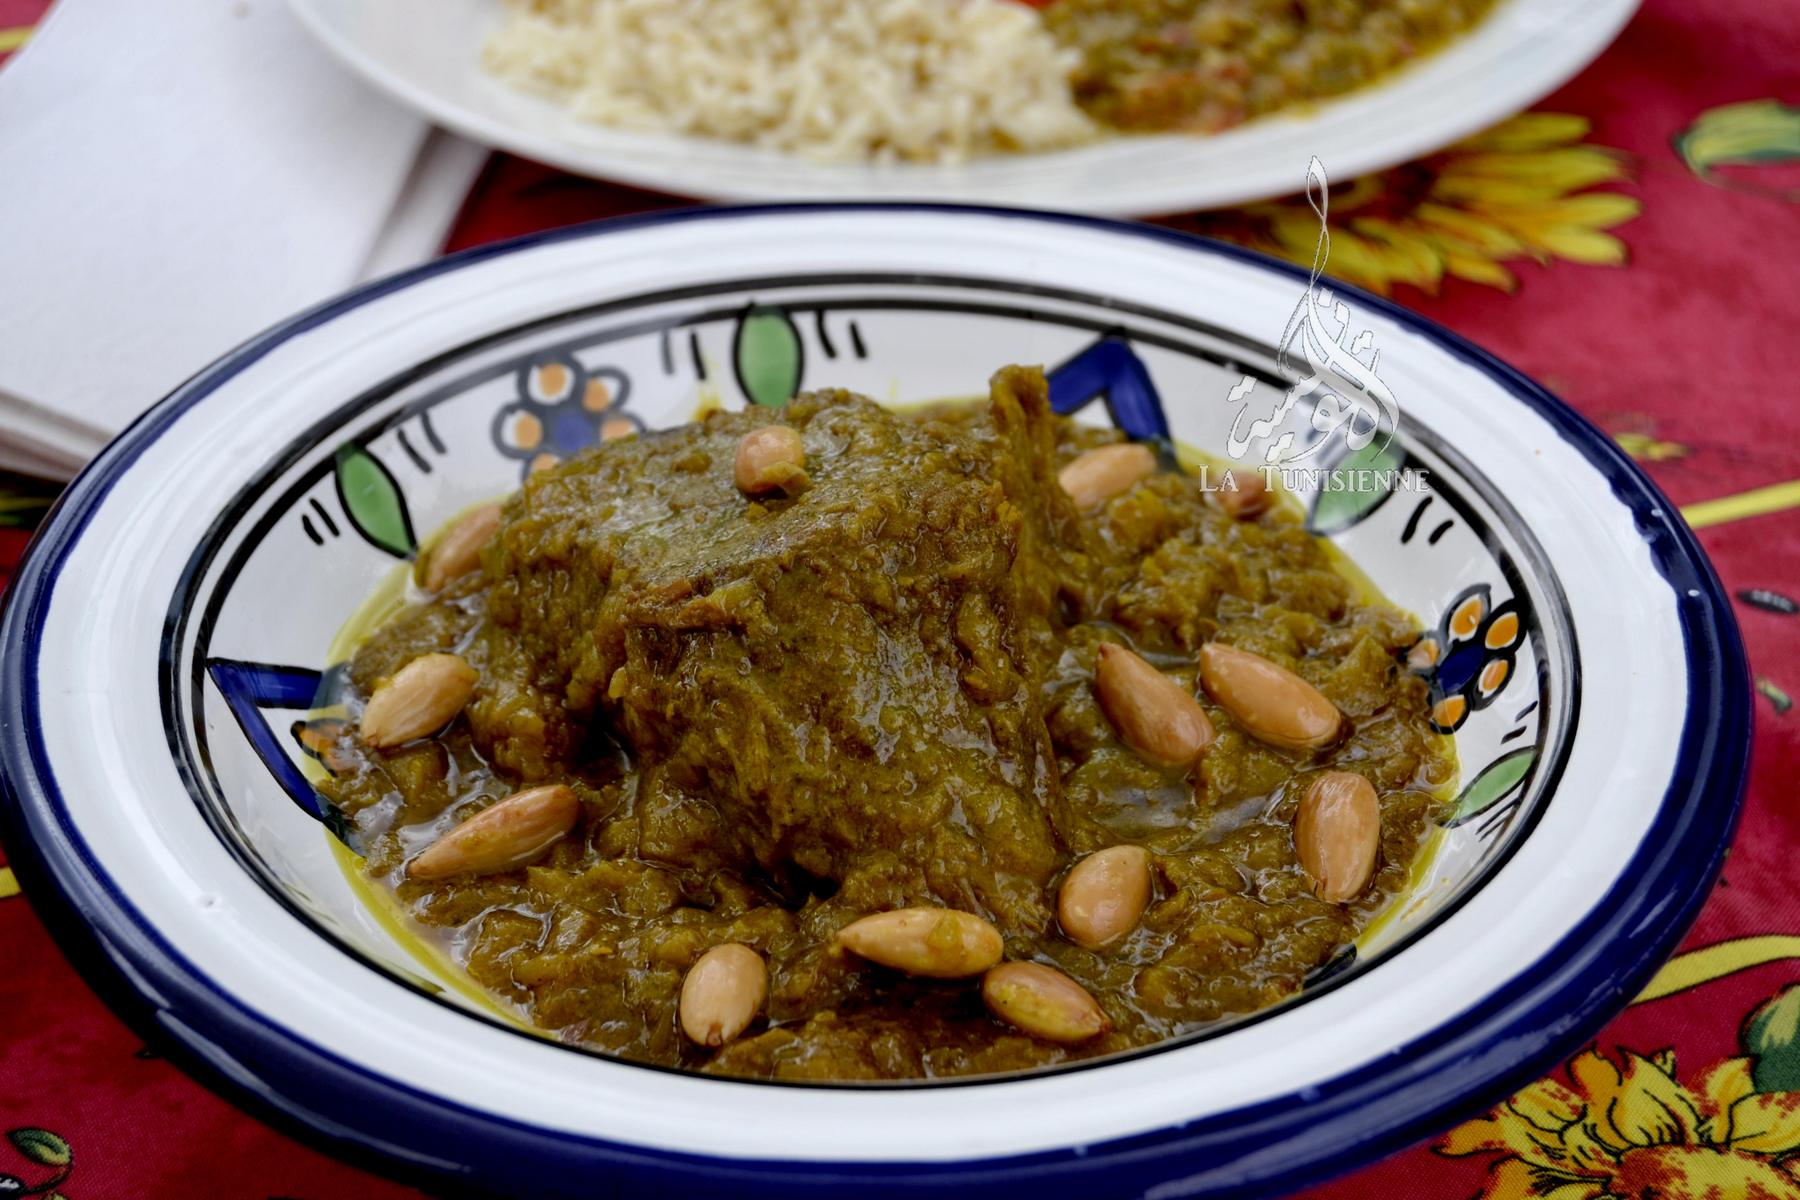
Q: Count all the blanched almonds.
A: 13